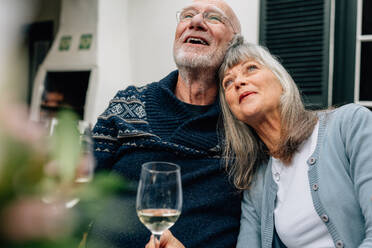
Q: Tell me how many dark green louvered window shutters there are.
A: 1